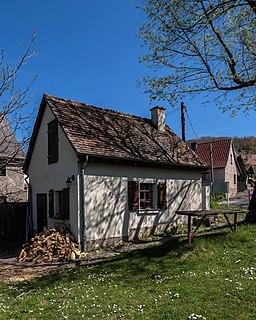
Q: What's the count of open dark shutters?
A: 4